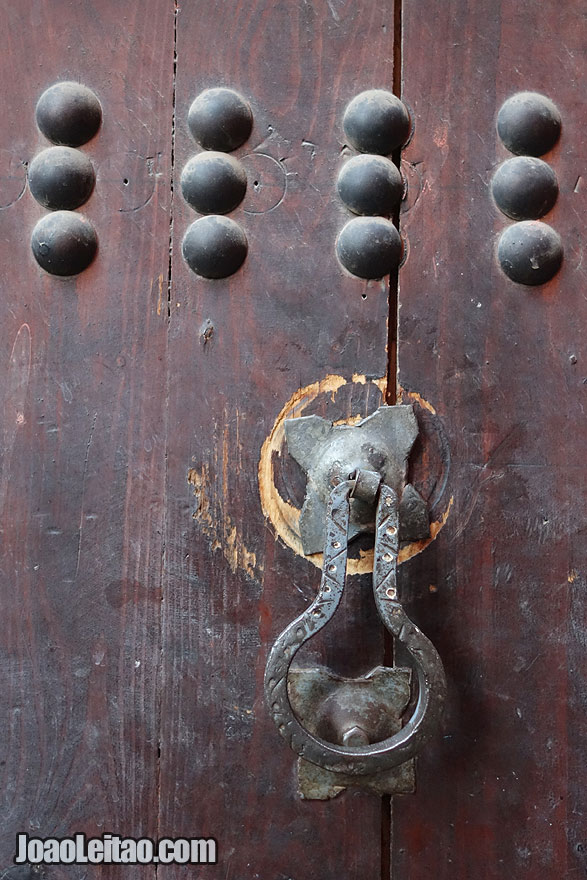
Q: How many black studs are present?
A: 12